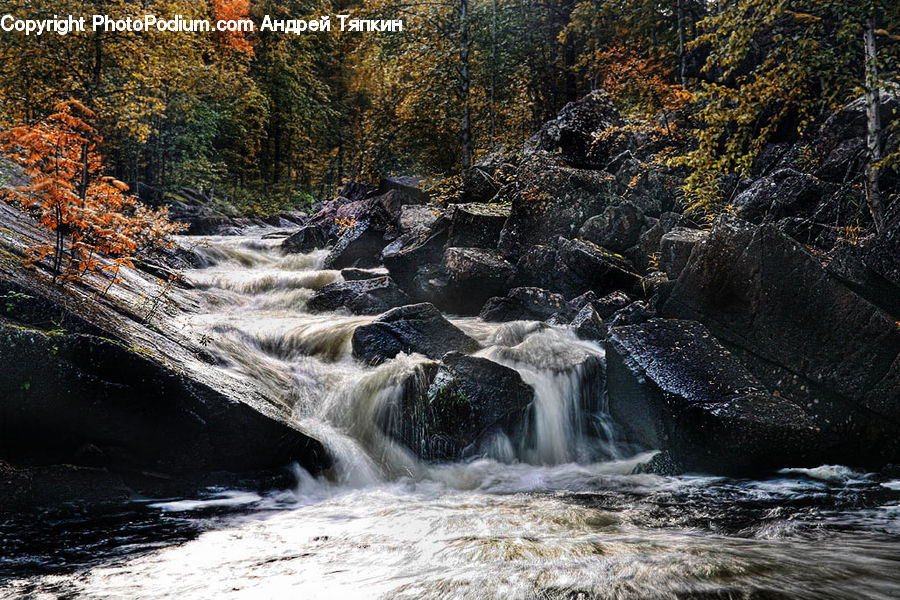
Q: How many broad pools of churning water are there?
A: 1